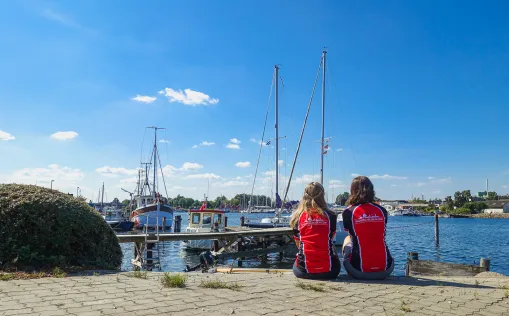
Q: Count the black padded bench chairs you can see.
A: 0